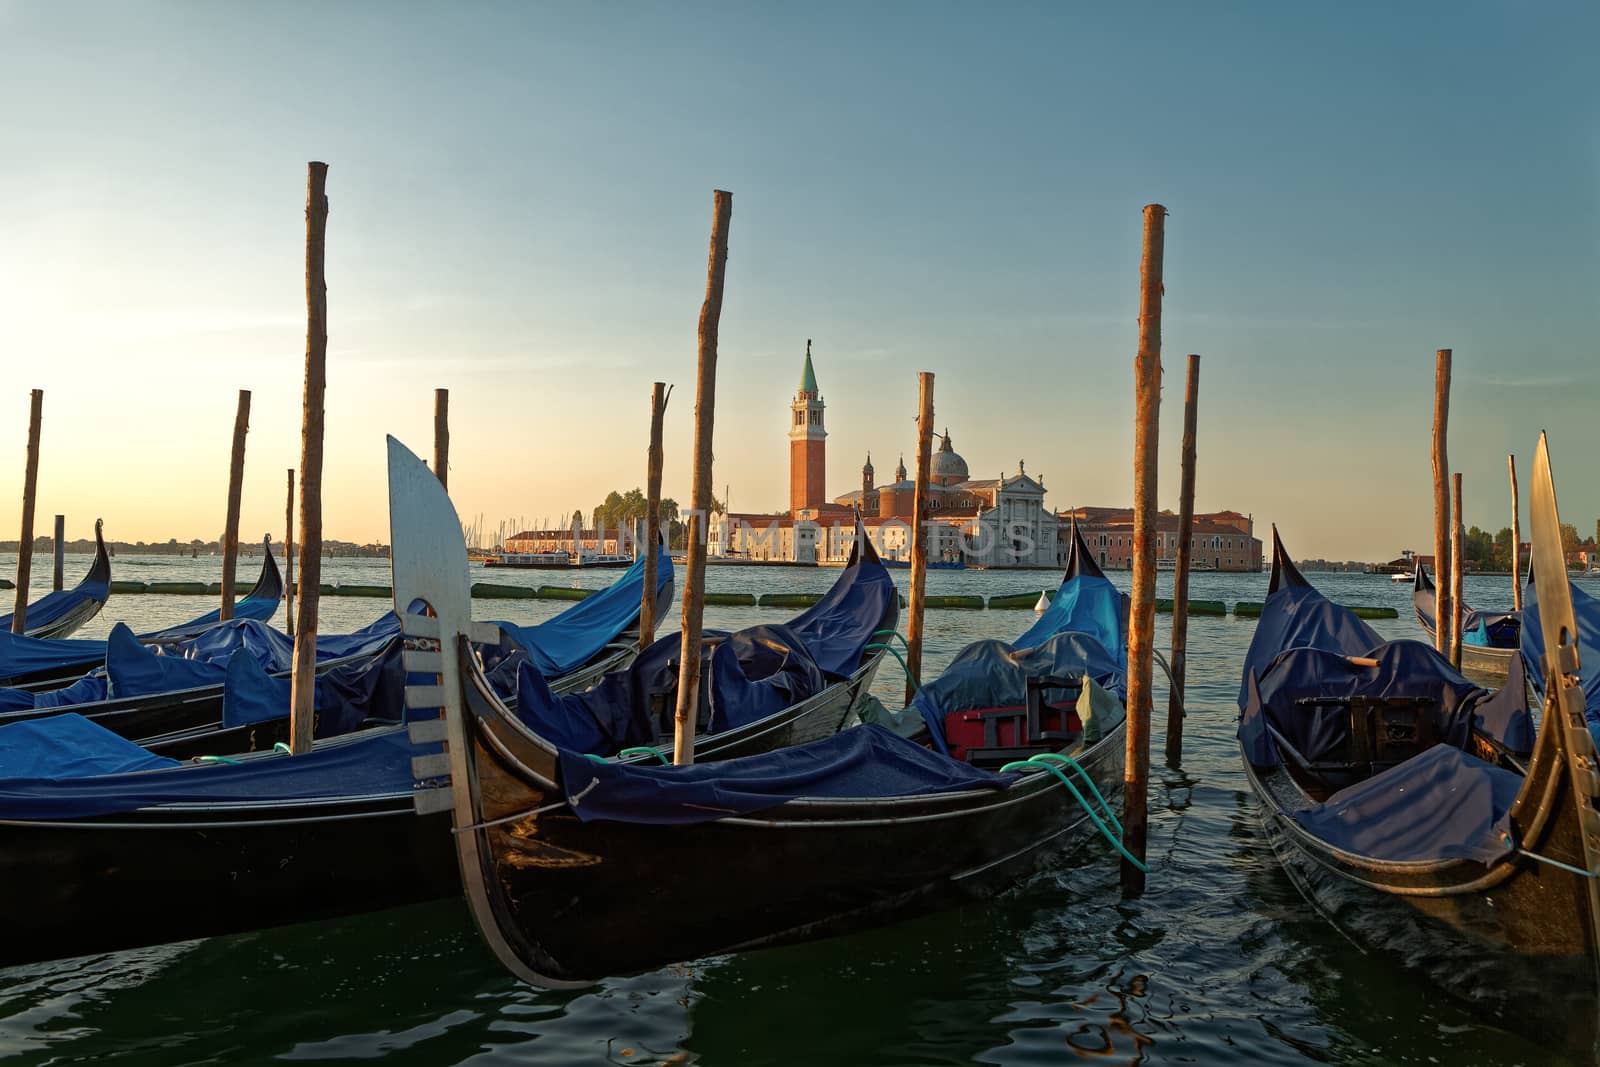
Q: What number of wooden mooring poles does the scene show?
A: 14